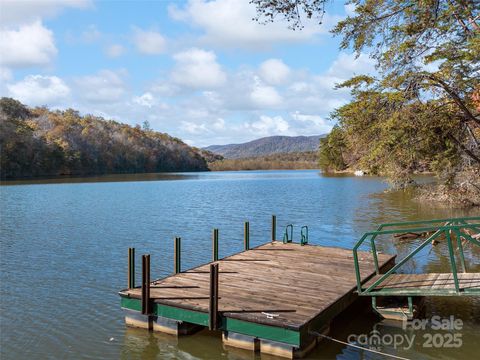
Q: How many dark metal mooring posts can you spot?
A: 7